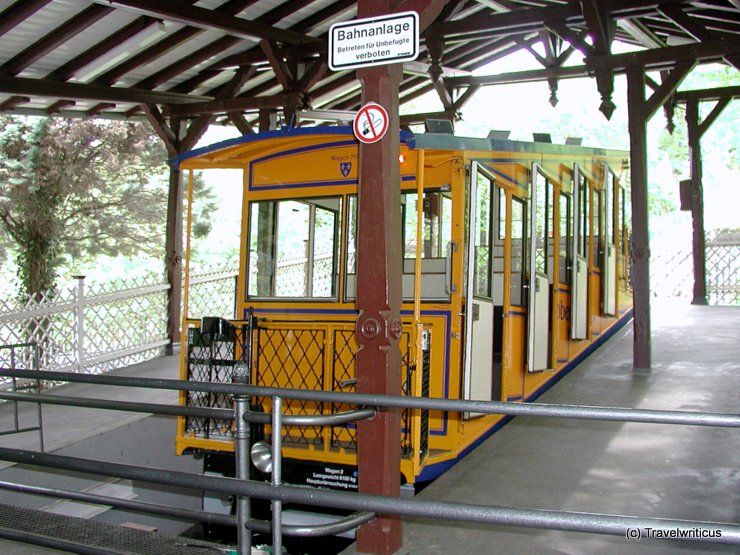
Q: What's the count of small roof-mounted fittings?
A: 4